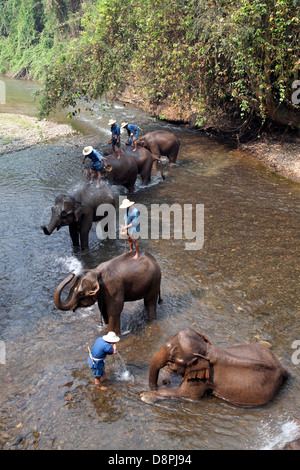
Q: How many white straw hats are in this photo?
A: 5